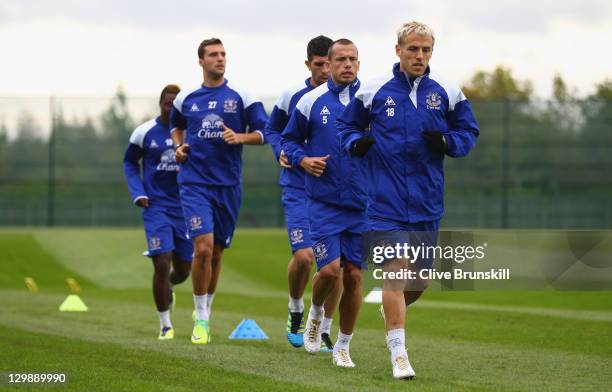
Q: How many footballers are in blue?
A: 5